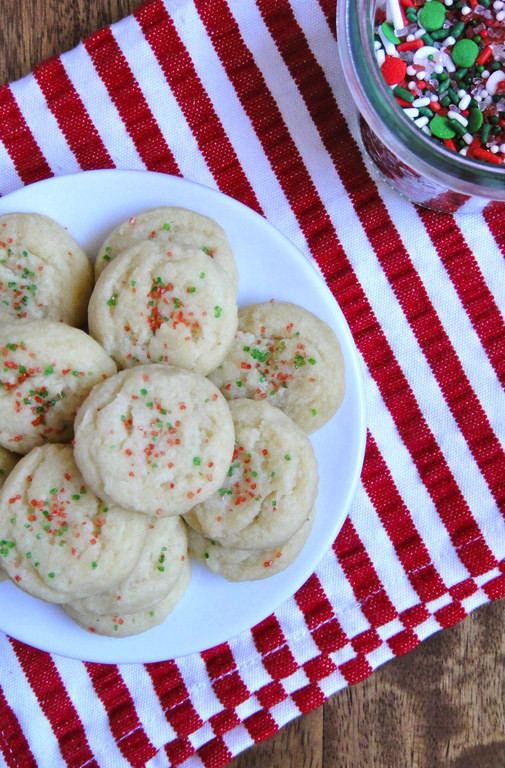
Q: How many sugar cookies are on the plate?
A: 12